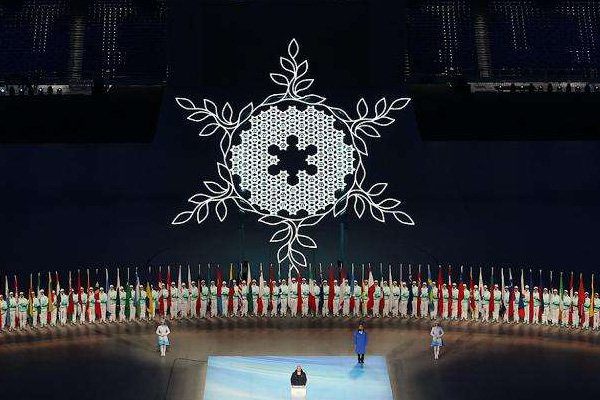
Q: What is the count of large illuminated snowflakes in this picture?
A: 1